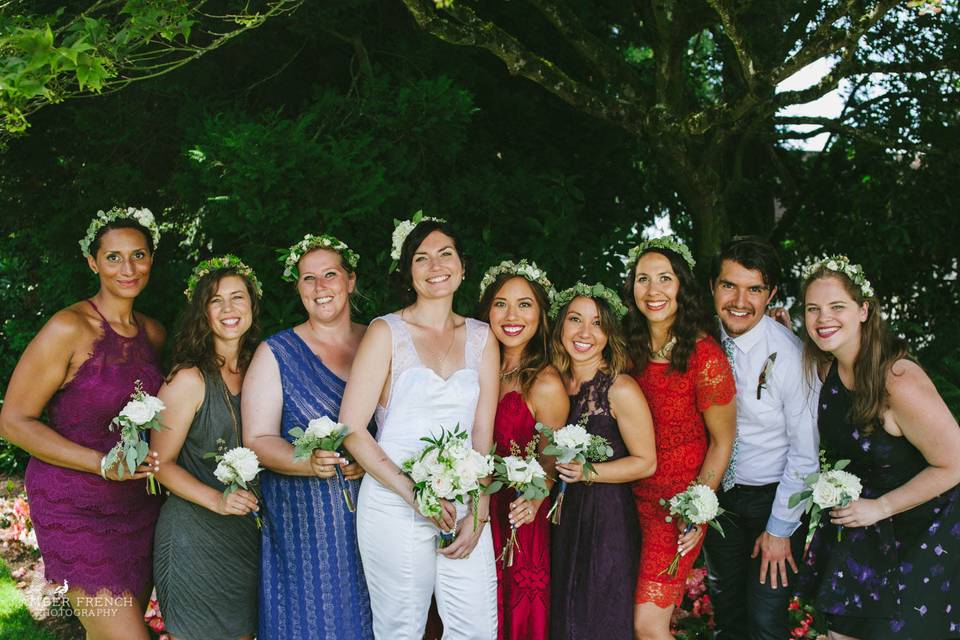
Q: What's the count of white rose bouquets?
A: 8